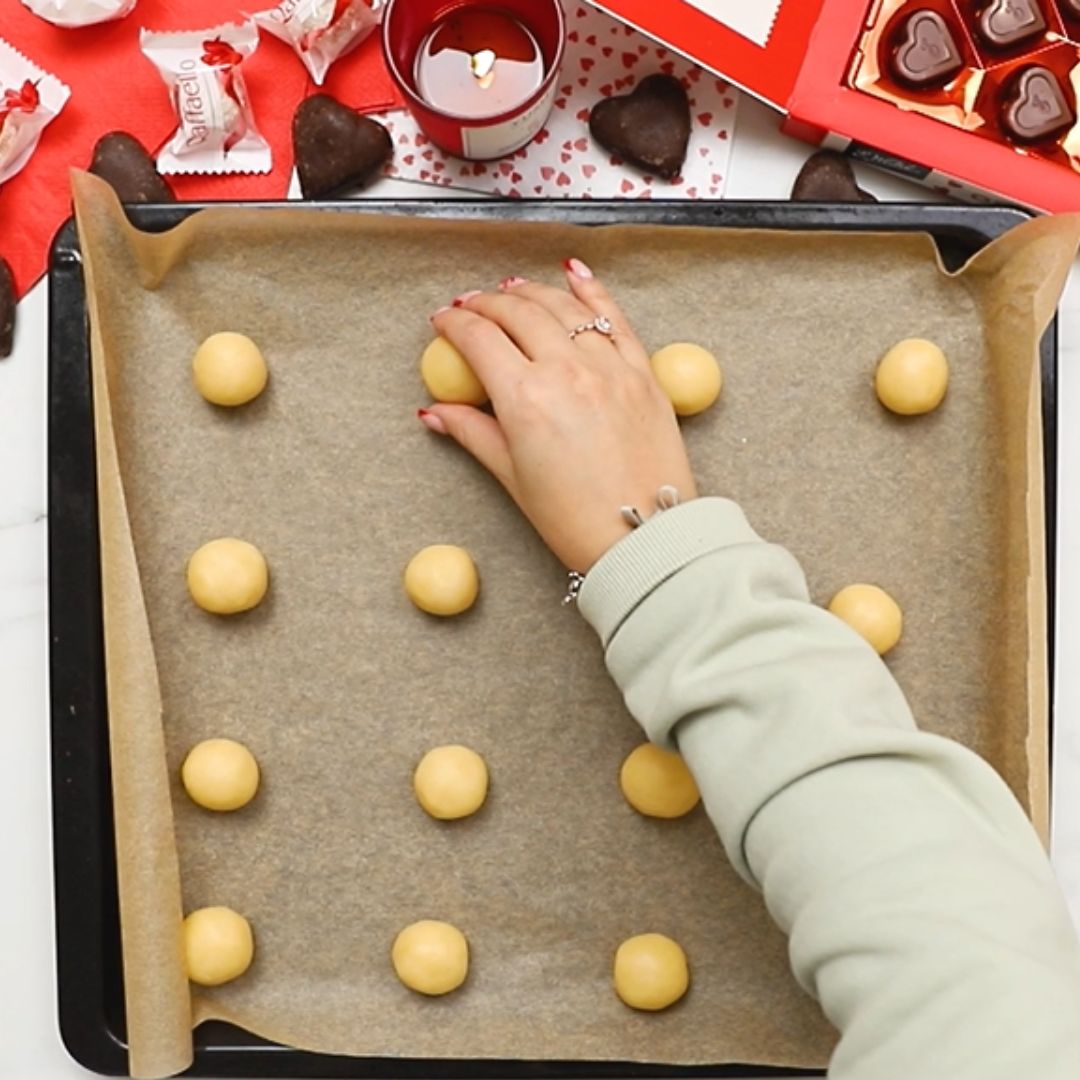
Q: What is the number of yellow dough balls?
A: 13